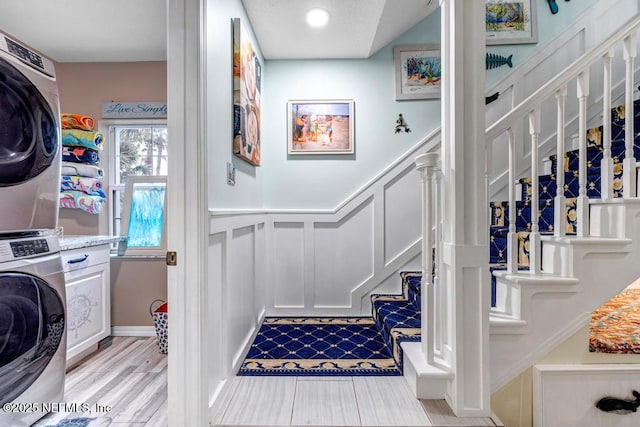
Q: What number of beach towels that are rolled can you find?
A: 6